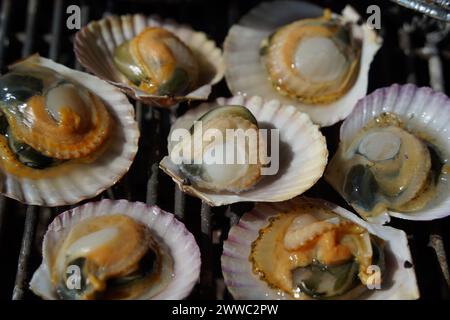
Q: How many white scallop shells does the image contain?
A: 7